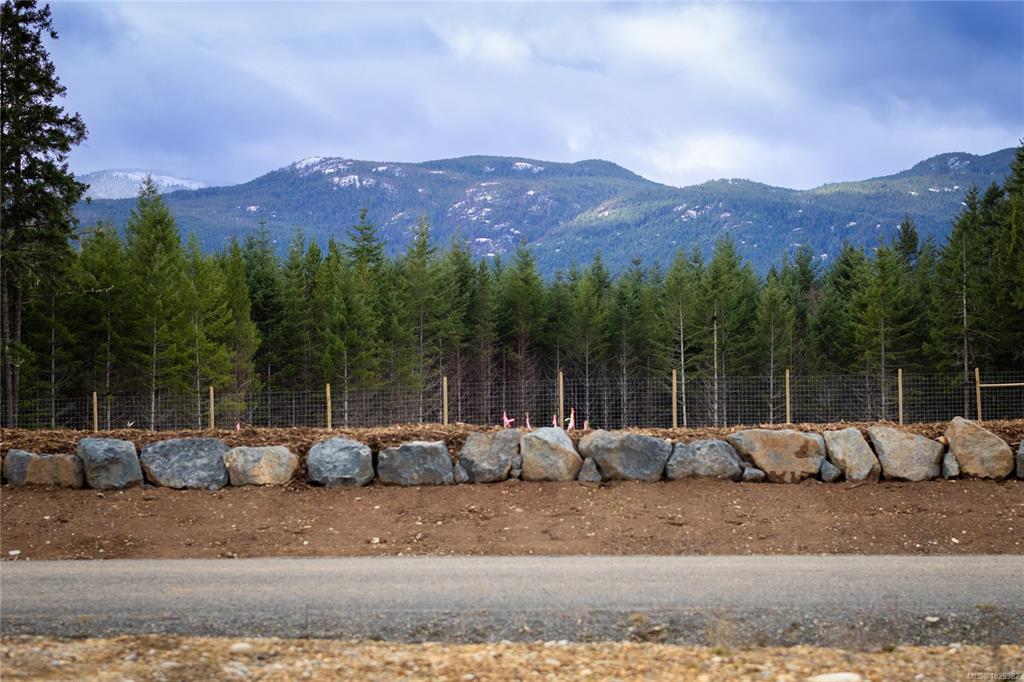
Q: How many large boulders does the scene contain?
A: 14